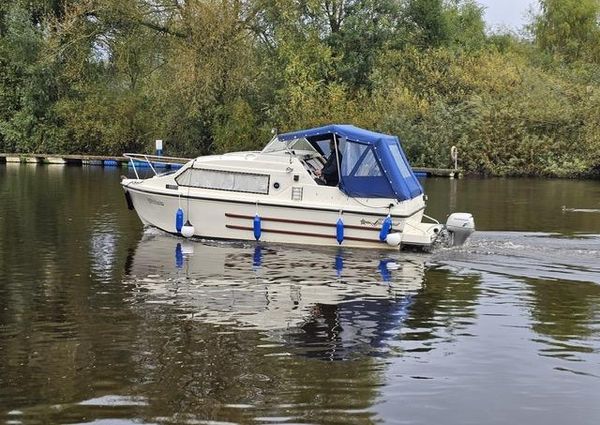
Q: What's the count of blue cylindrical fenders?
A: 4